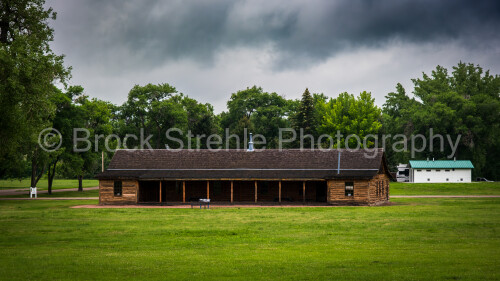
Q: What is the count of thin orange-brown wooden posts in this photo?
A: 7